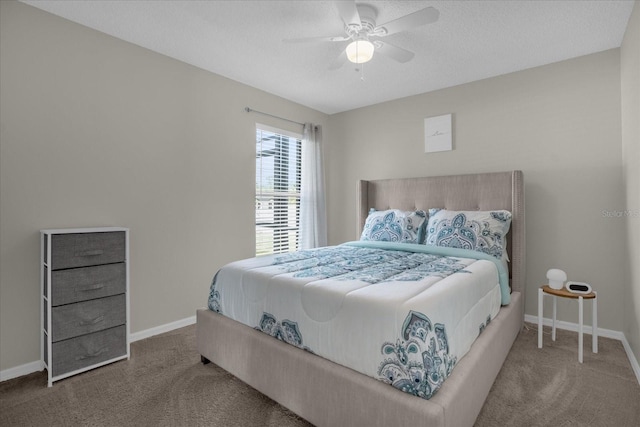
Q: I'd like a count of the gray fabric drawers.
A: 4